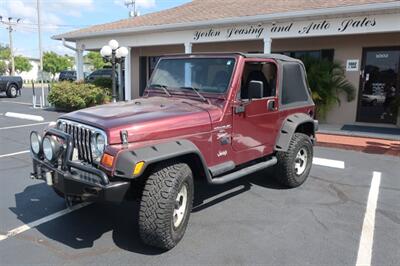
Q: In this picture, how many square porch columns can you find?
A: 4